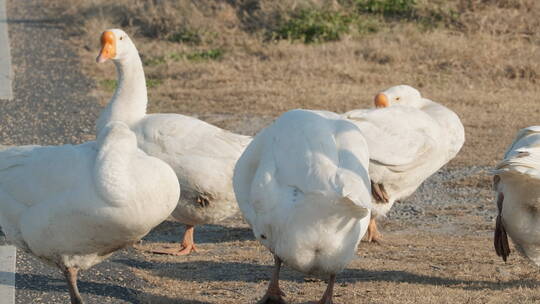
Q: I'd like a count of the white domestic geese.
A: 5